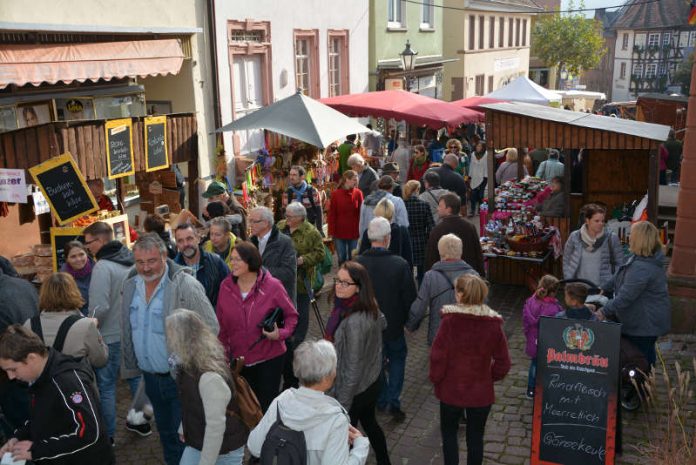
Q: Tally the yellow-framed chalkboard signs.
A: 4